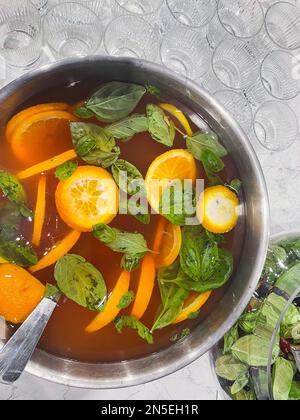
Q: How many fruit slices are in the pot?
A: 14